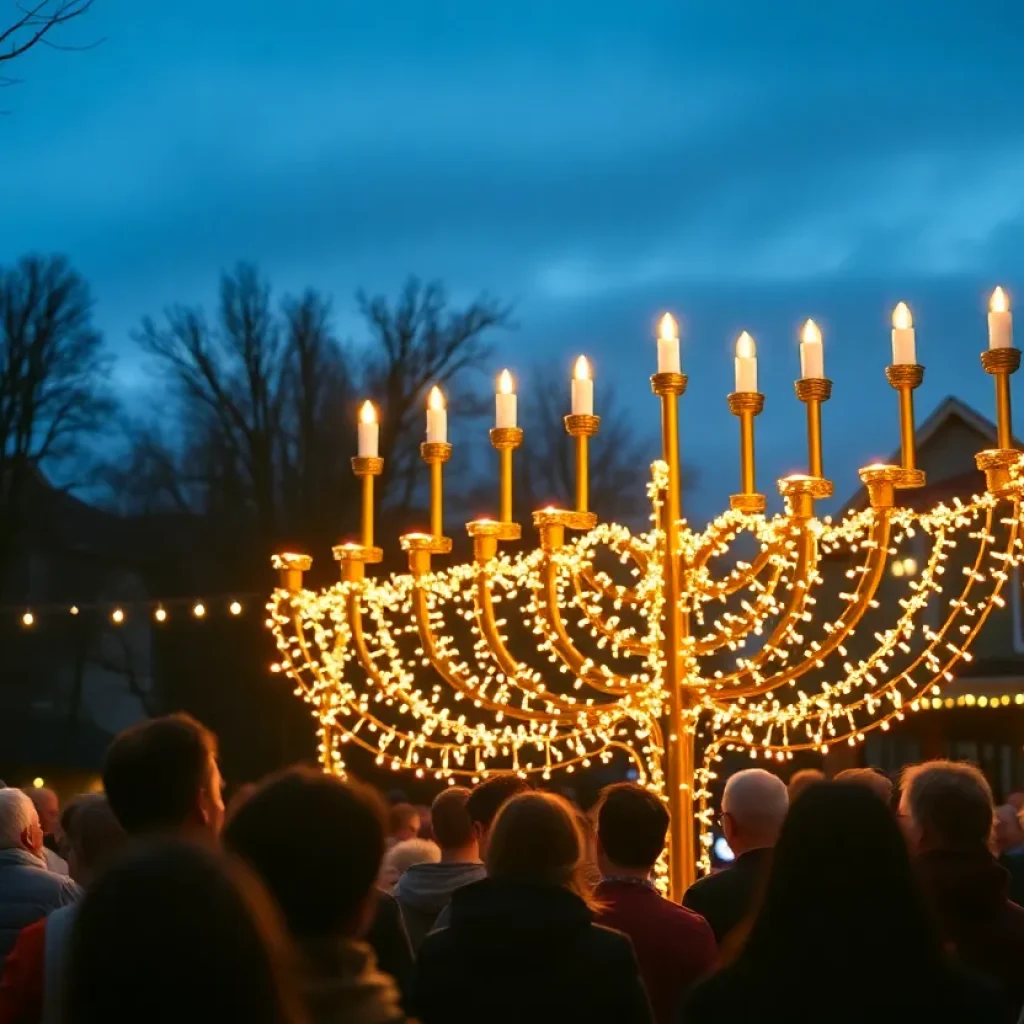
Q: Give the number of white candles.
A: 9